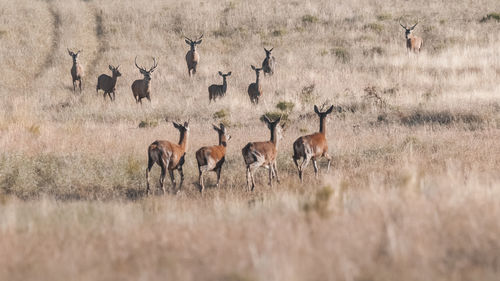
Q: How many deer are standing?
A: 12